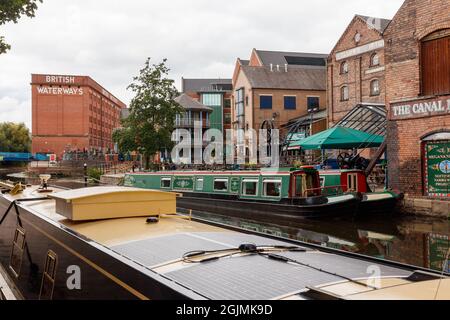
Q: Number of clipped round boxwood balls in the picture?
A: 0